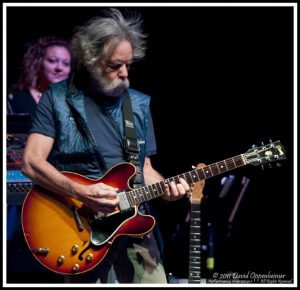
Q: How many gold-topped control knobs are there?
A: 4